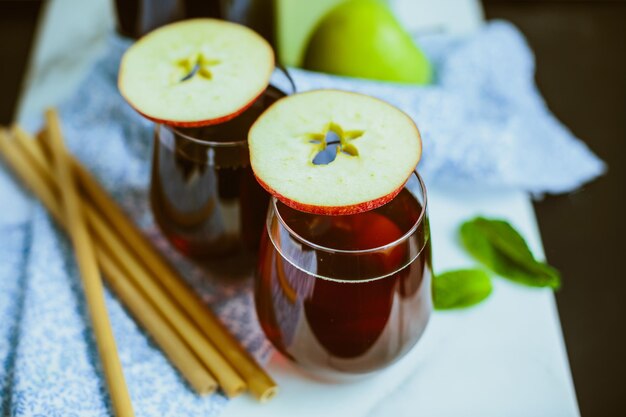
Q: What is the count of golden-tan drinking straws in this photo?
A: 4